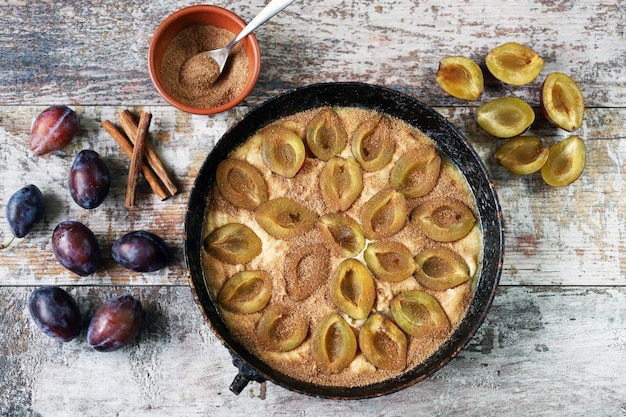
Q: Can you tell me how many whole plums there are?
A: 7